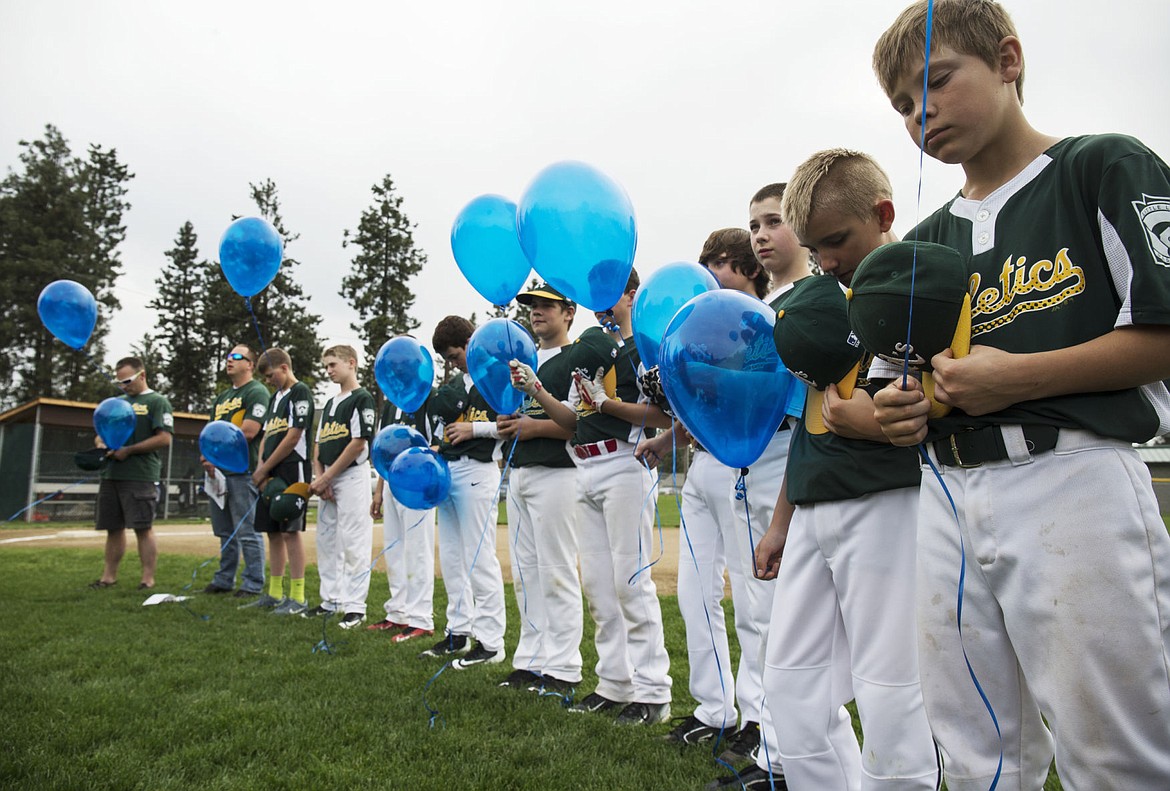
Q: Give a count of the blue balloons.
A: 12